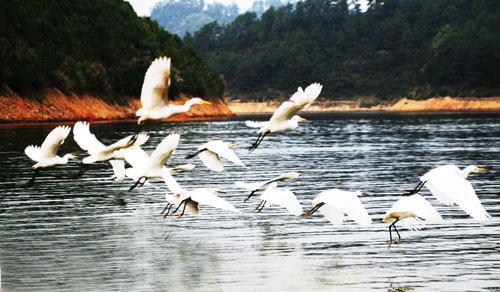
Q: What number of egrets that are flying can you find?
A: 14